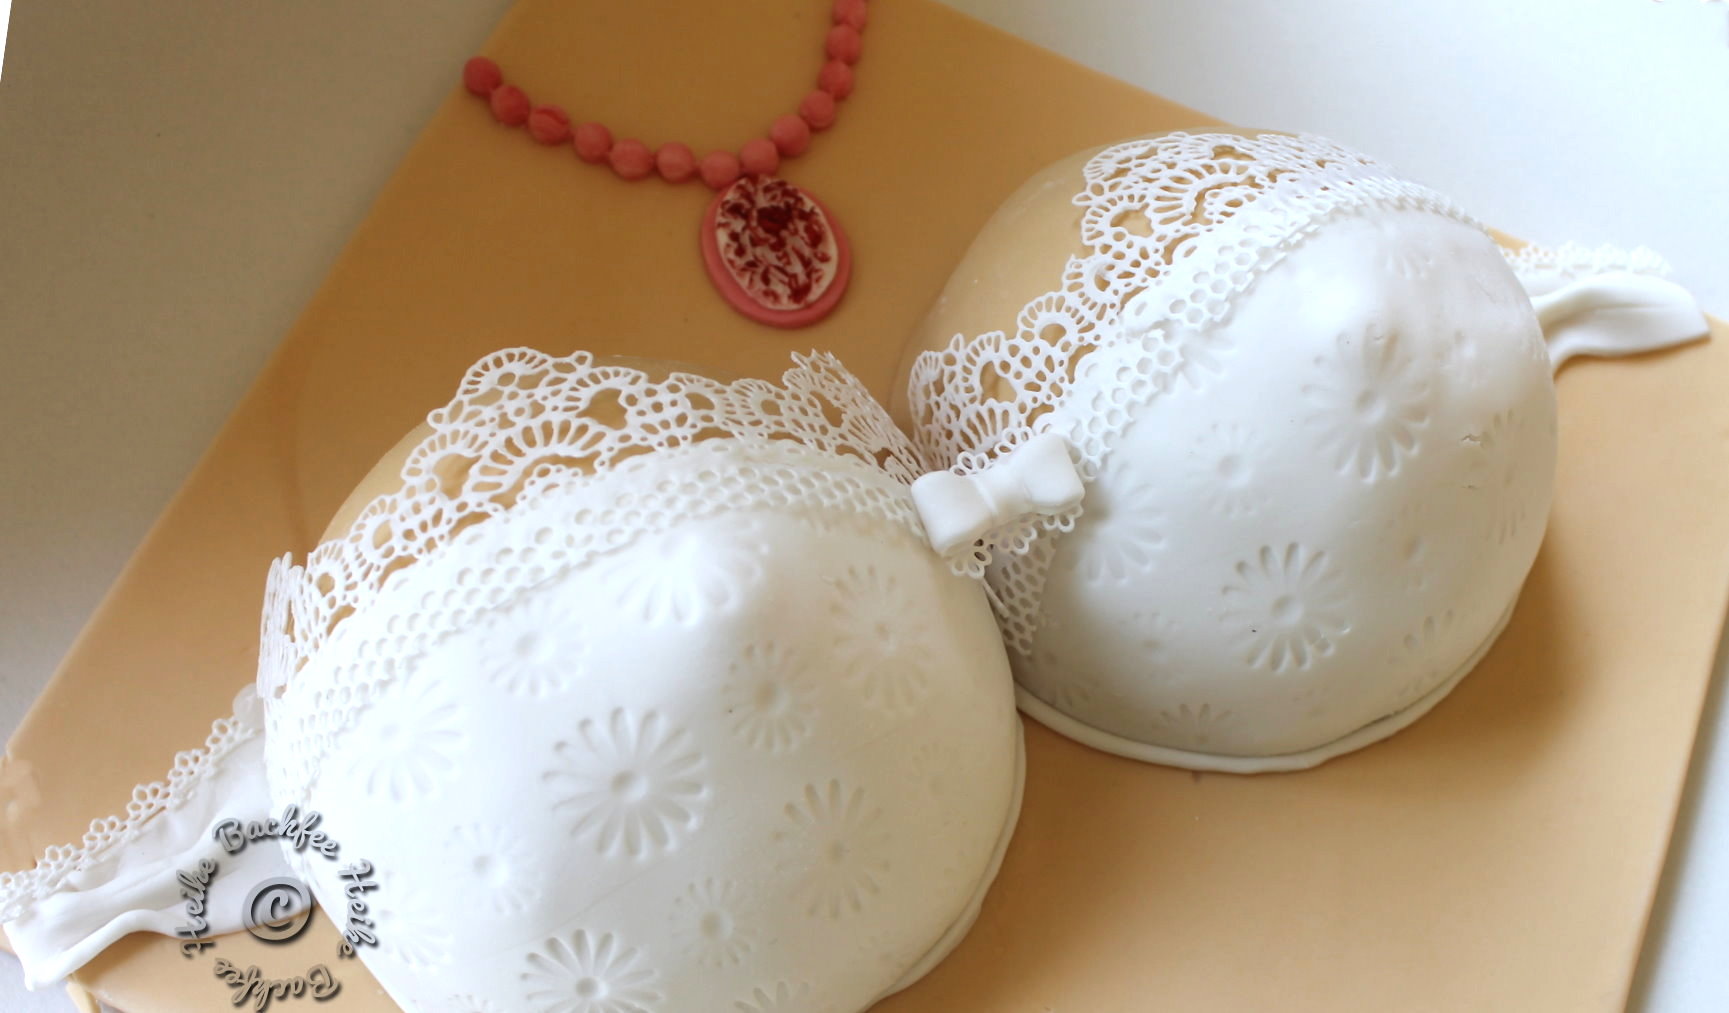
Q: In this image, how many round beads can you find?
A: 13